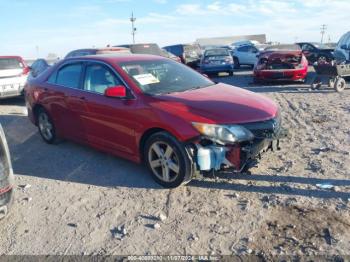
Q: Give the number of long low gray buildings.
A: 1